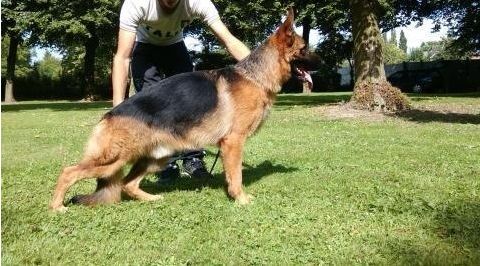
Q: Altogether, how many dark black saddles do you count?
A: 1